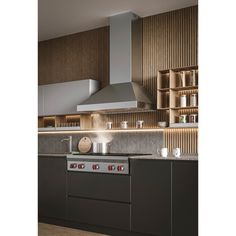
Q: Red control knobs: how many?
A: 5